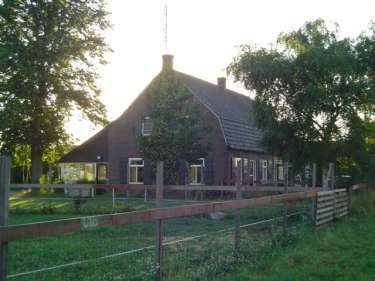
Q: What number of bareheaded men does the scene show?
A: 0